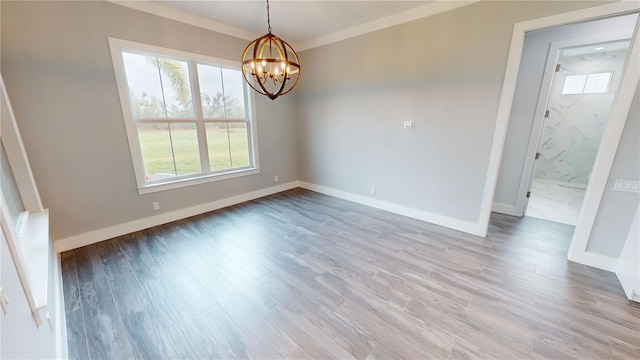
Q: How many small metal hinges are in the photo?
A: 4